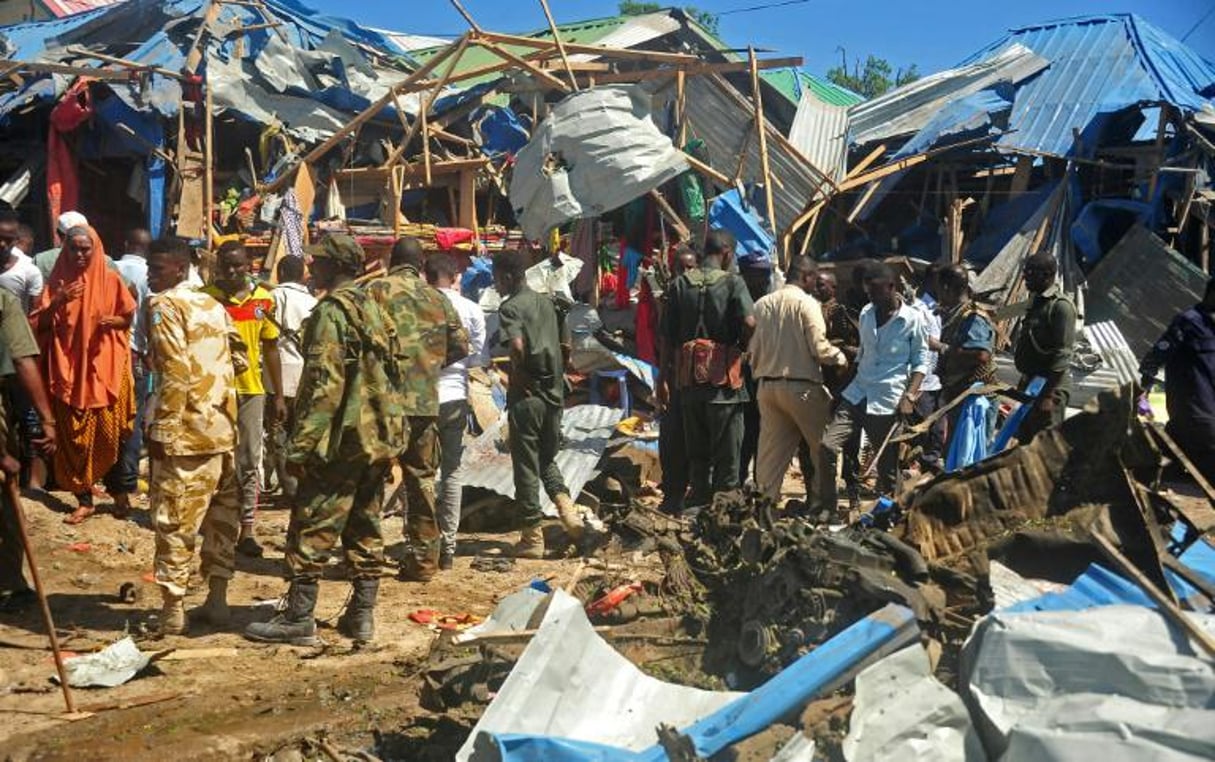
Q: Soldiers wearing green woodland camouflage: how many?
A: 2